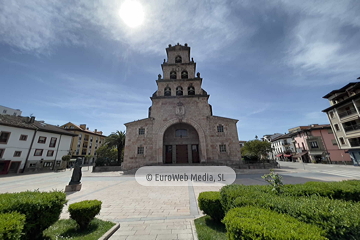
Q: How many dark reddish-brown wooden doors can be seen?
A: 3